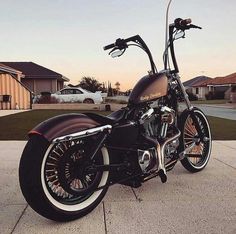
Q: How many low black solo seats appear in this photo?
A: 1